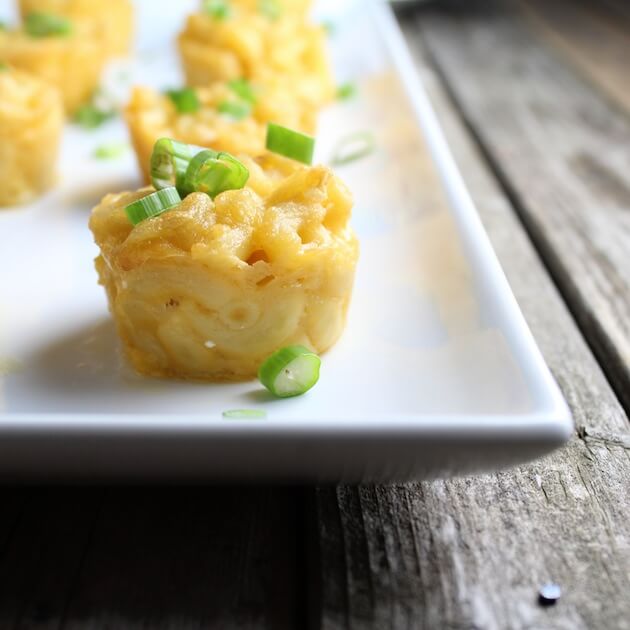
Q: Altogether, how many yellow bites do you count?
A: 7